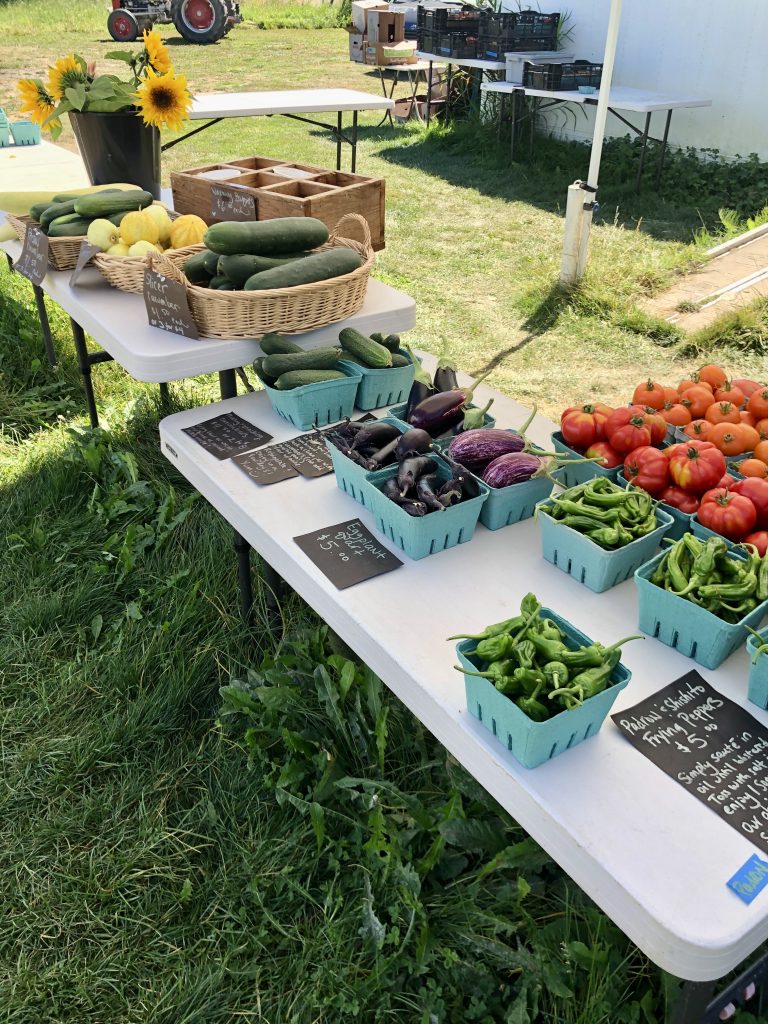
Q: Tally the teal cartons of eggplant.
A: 4